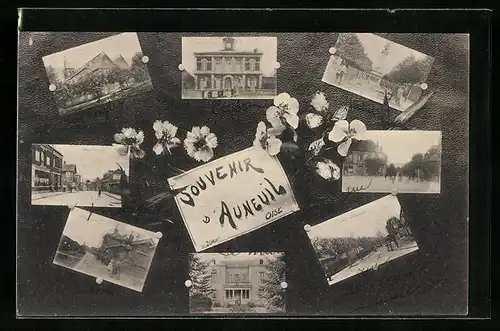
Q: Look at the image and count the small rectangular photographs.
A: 8